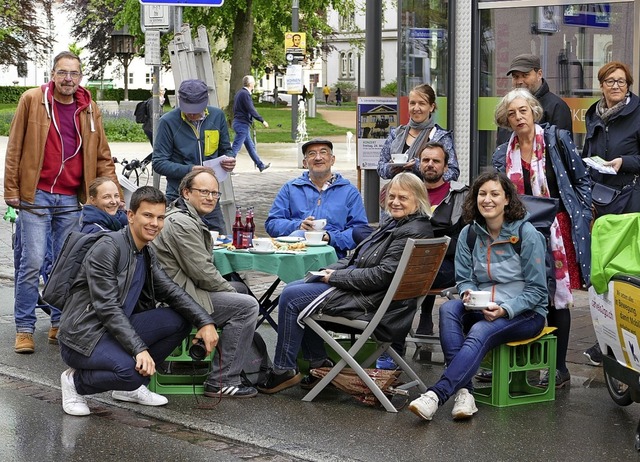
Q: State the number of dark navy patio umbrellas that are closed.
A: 0